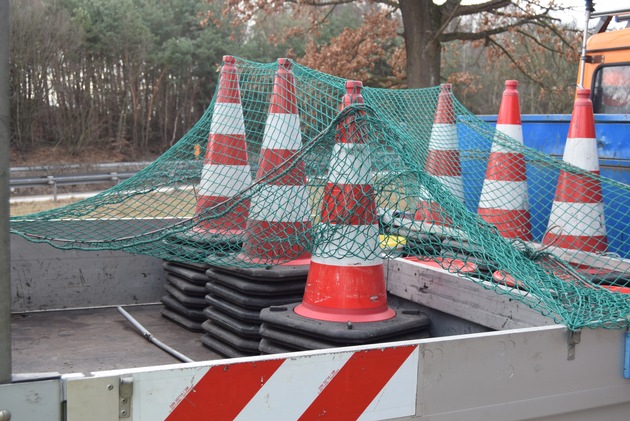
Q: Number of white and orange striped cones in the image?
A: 6